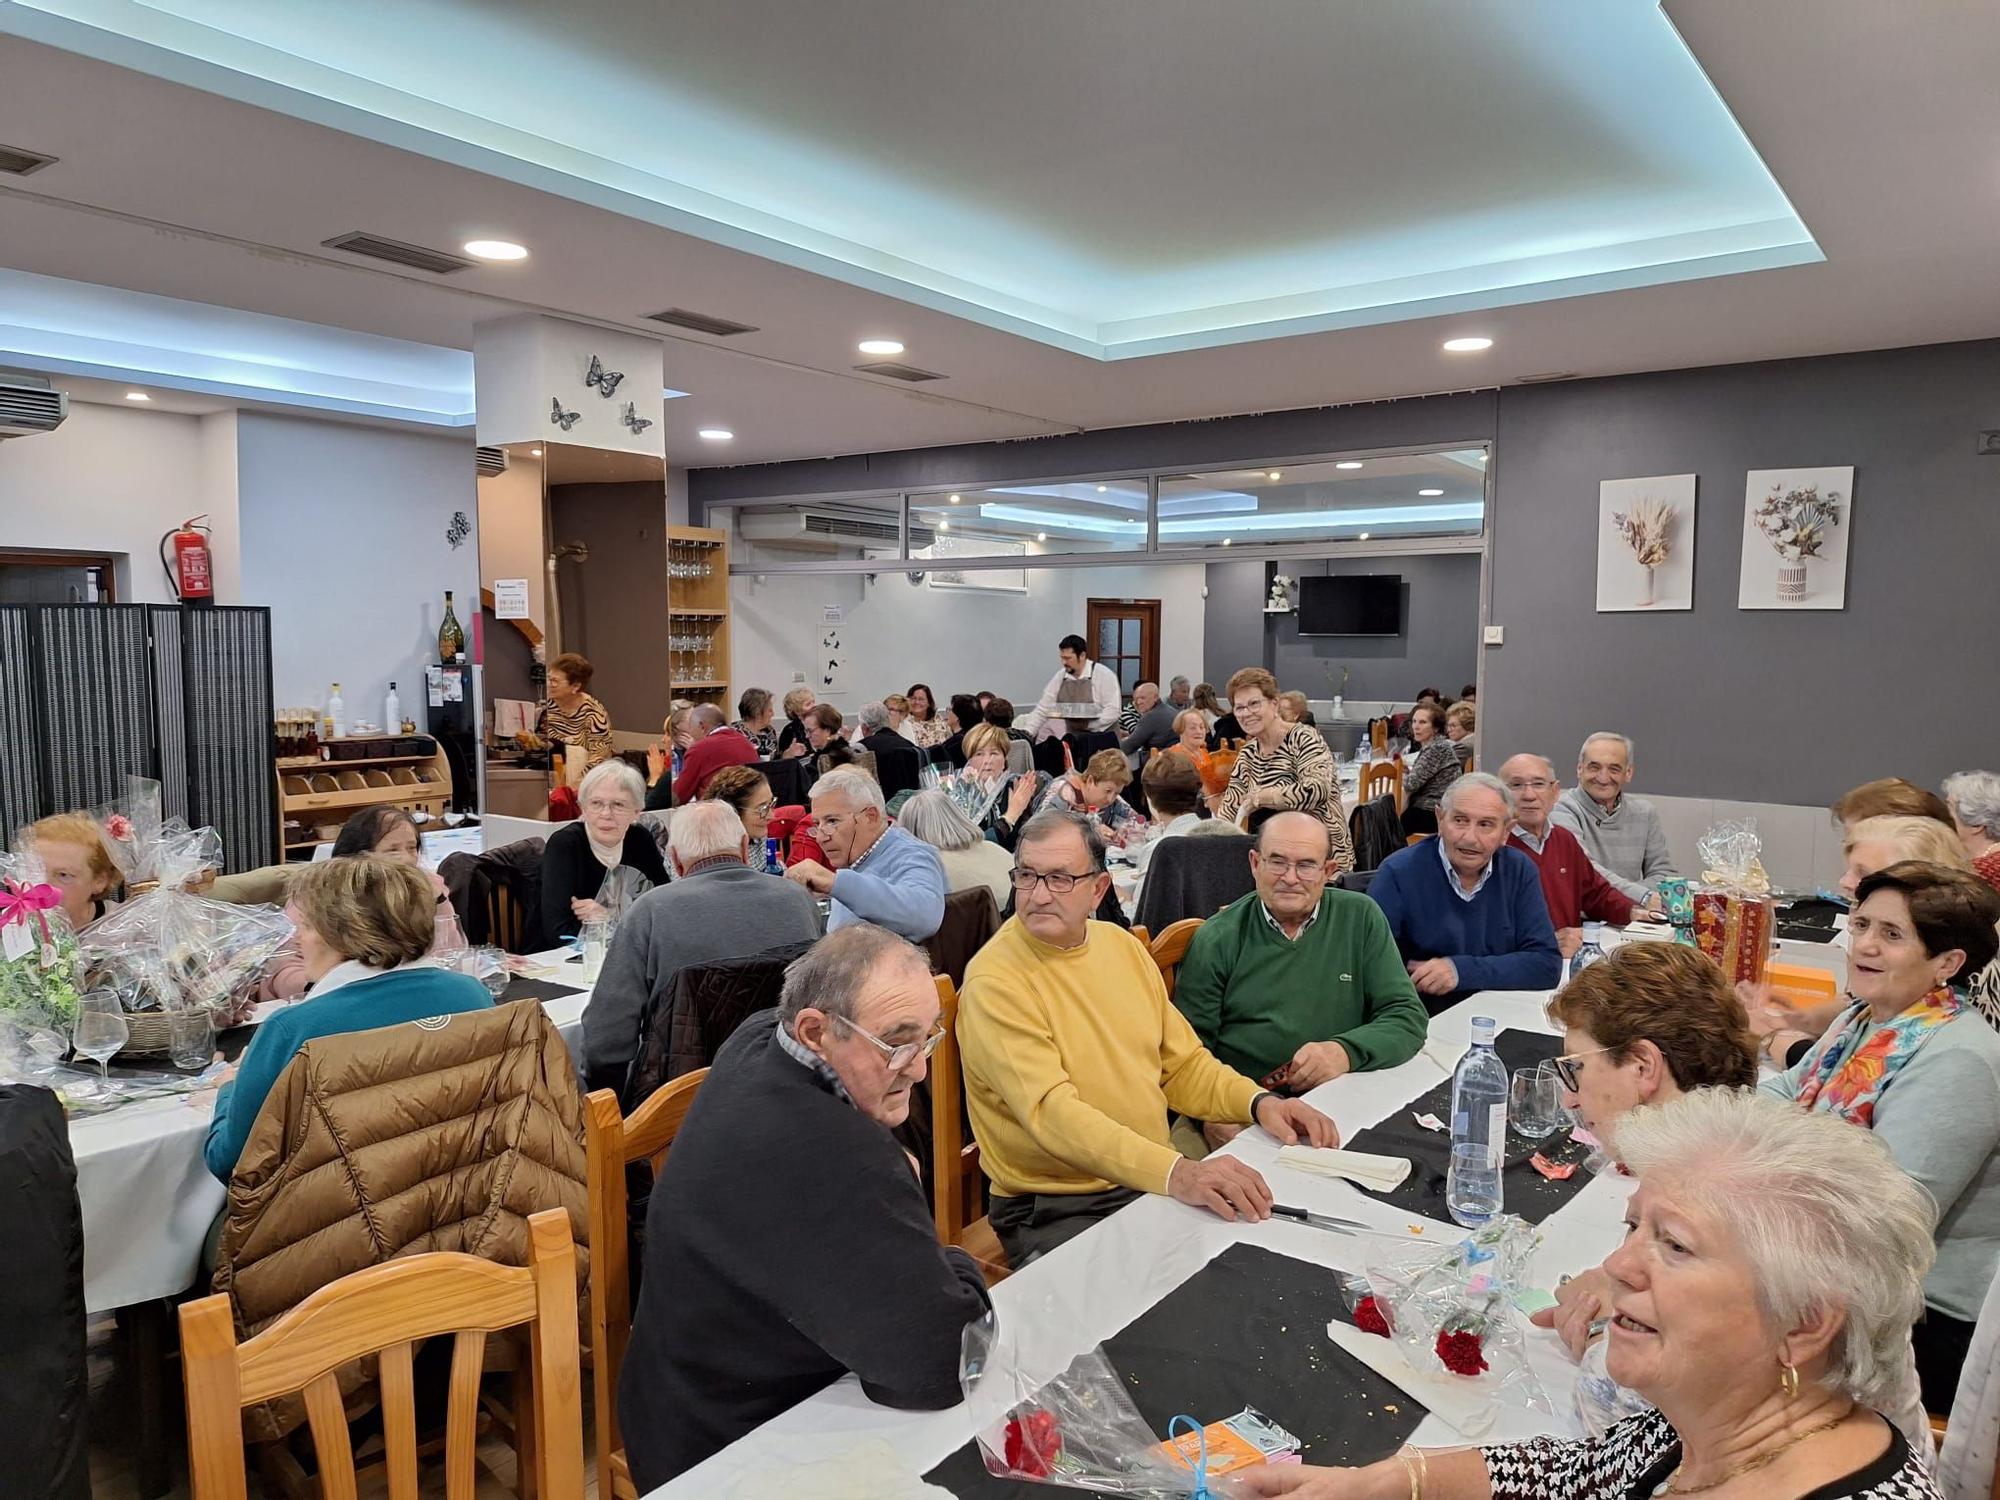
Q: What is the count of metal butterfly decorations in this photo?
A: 3